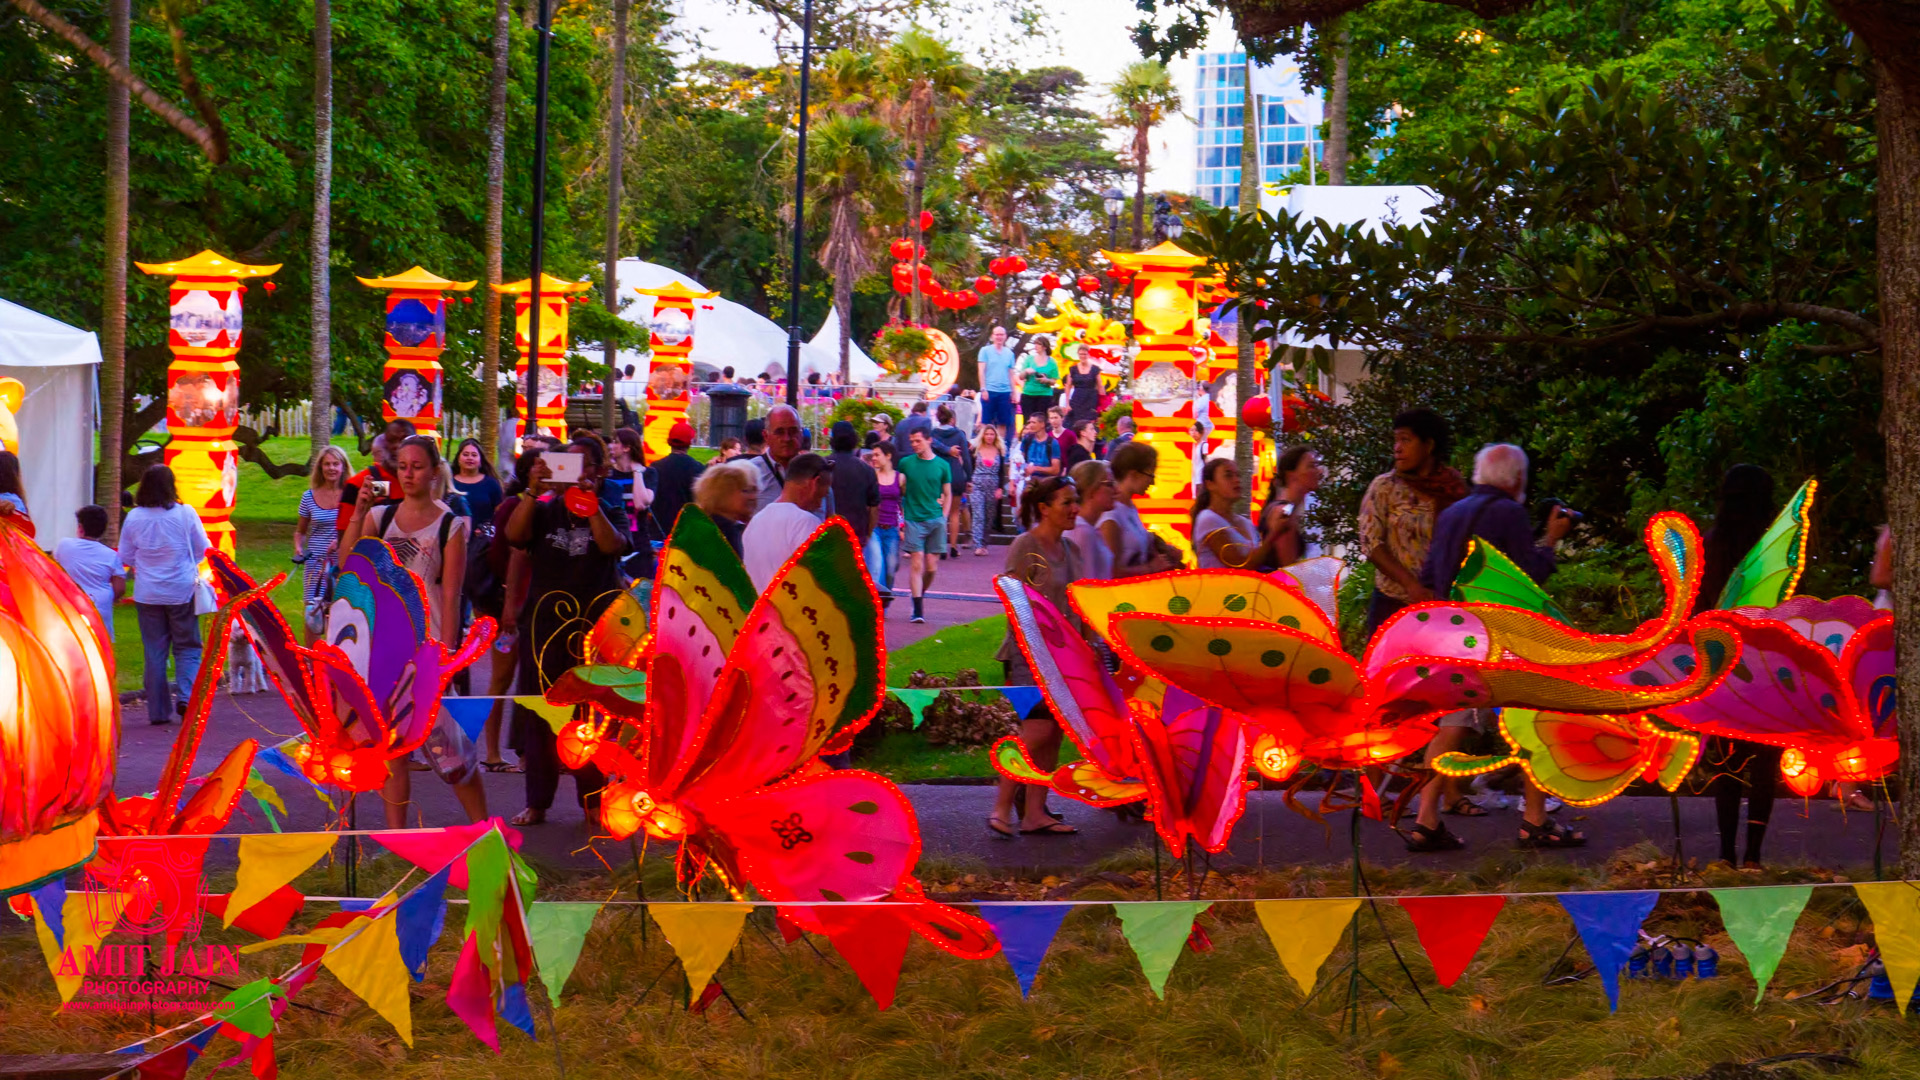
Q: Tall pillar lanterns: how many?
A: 6